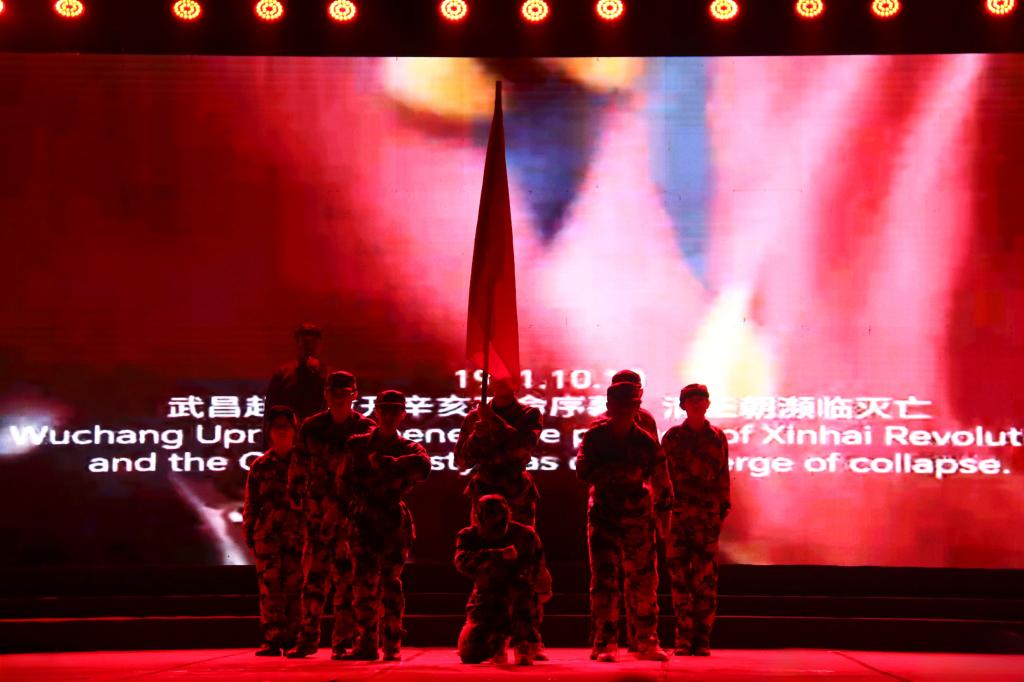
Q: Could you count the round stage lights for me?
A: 11